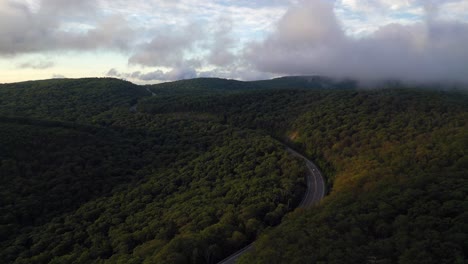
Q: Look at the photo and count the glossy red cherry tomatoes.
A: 0